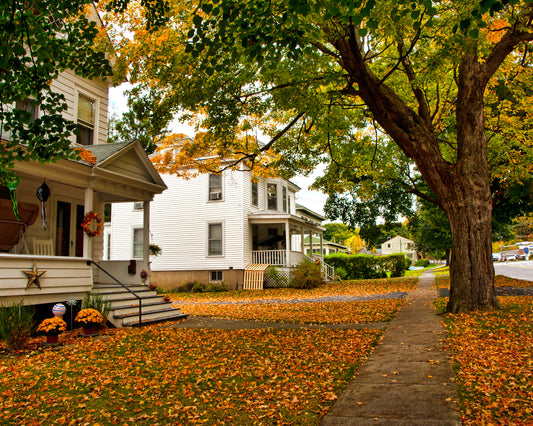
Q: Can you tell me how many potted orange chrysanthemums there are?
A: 2